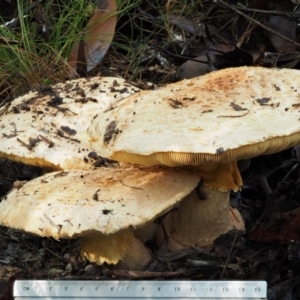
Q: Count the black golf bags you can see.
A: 0